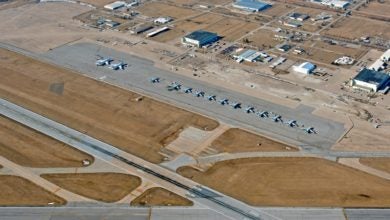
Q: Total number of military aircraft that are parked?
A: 14